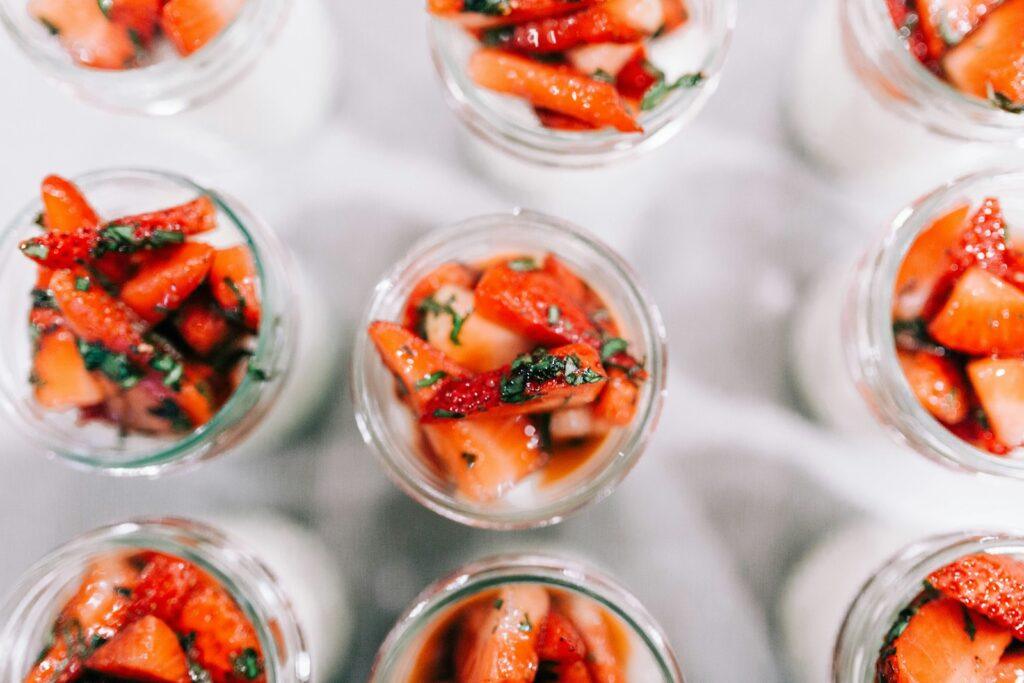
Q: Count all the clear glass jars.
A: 9